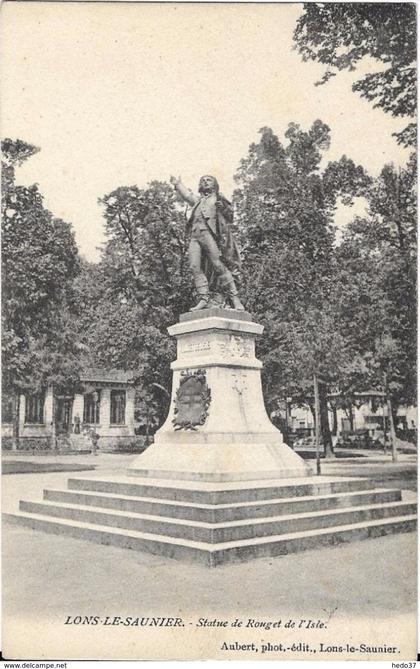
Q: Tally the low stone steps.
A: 4